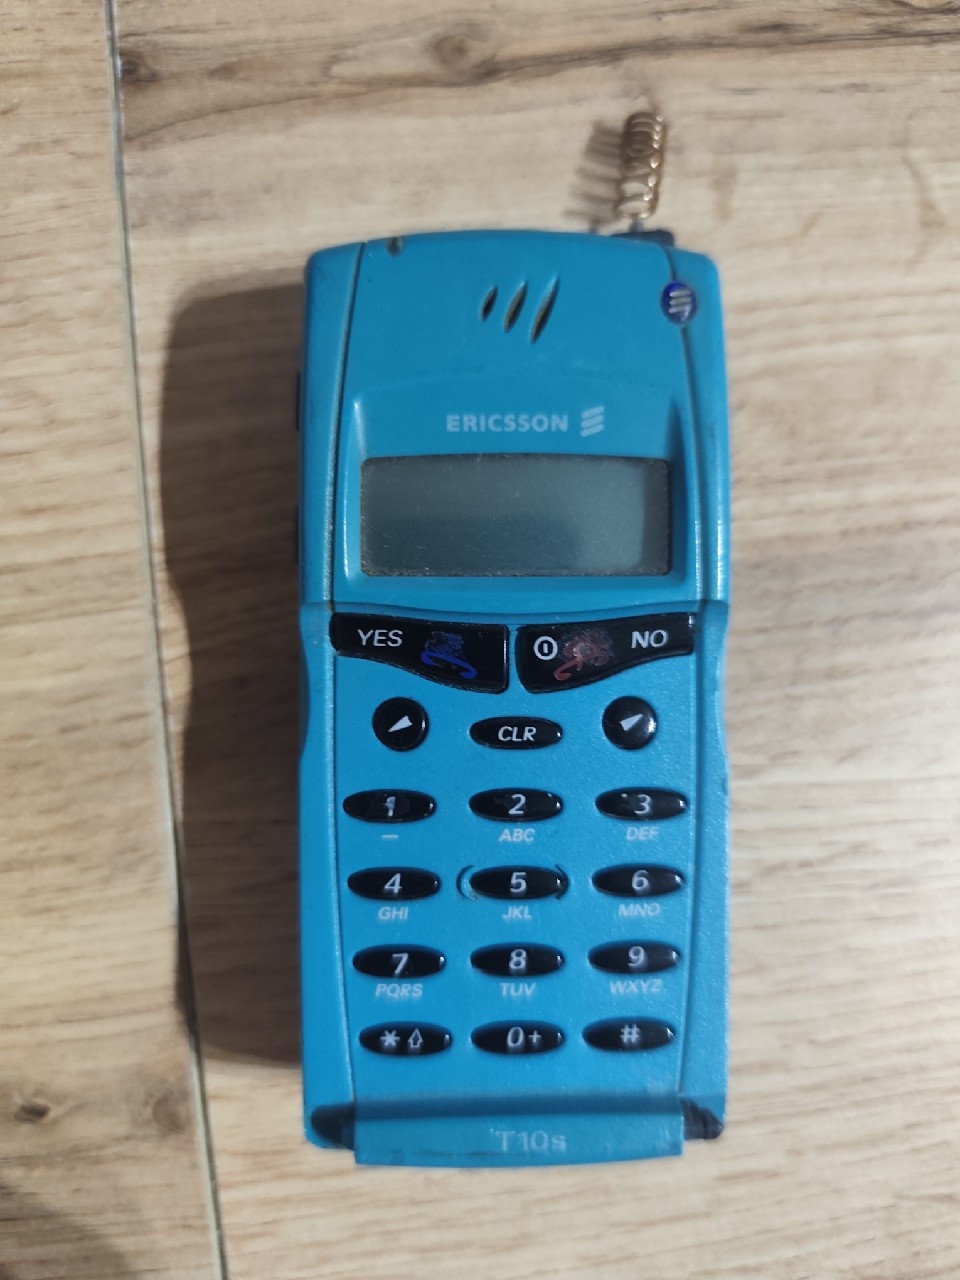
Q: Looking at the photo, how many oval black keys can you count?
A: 13